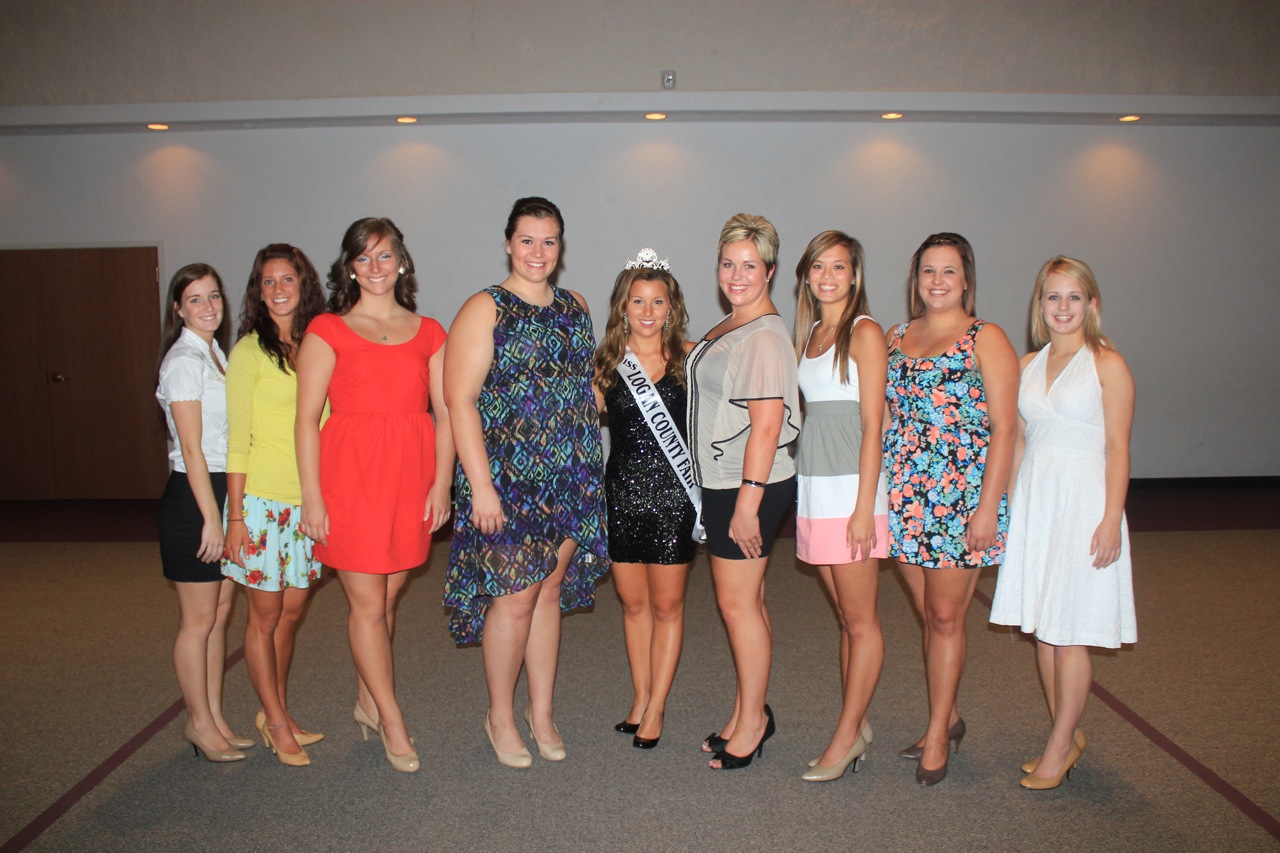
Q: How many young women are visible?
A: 9